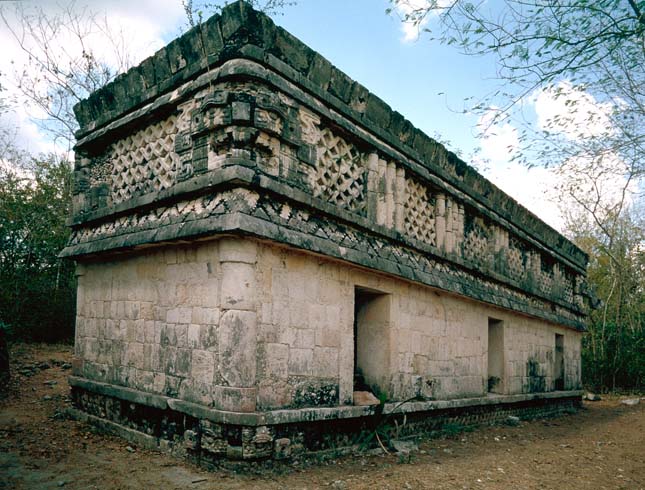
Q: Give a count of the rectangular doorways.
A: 3